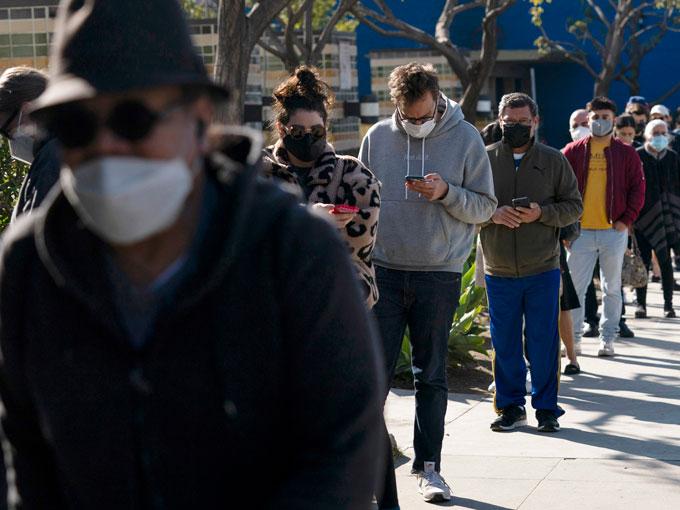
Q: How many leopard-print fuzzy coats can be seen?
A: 1